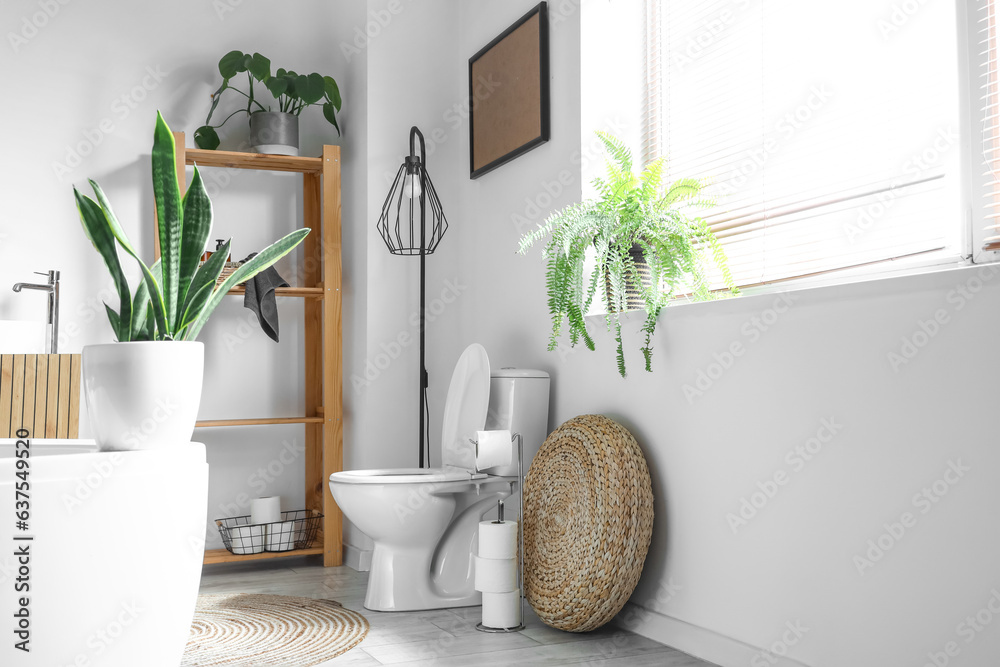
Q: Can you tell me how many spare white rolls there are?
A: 6